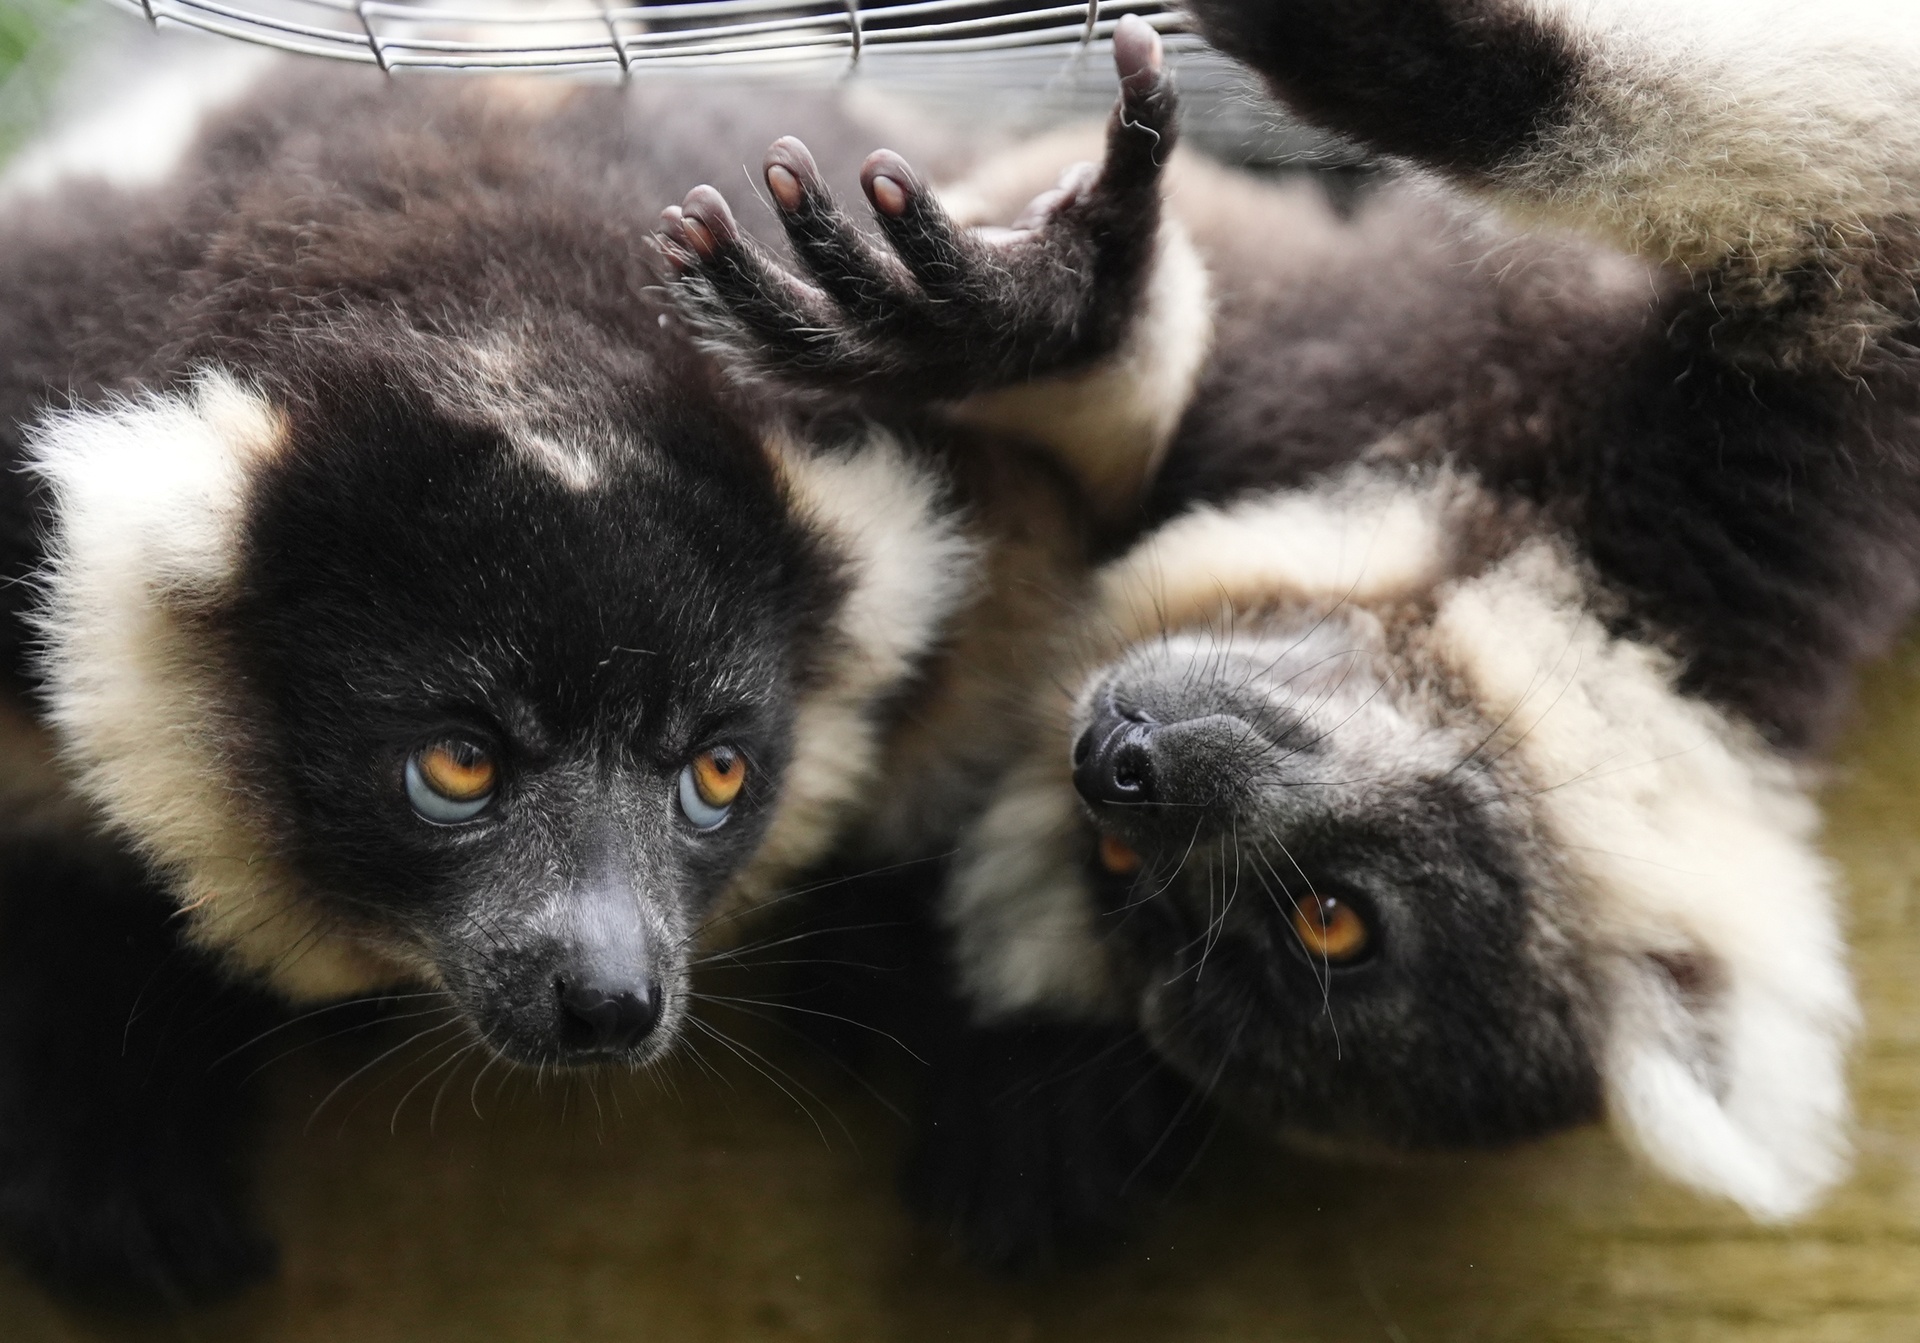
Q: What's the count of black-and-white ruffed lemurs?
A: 2